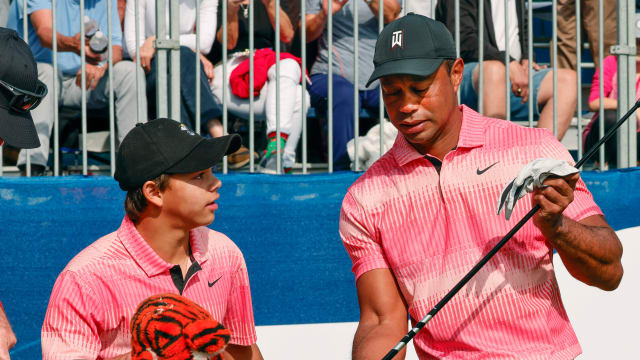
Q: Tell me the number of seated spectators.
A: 6